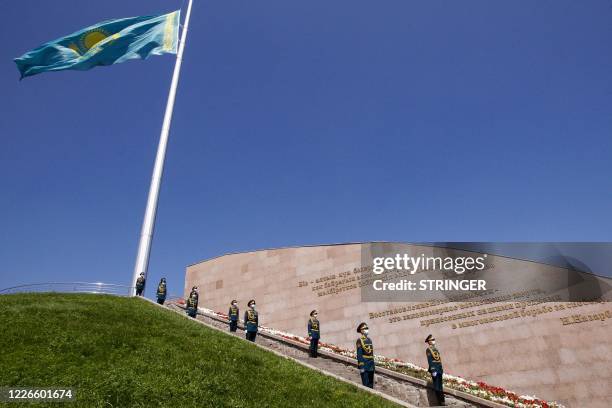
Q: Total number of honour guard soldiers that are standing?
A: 9